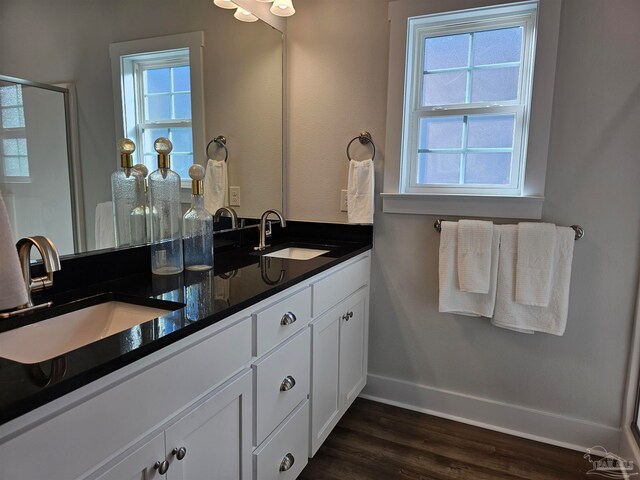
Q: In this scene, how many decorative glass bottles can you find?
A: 2